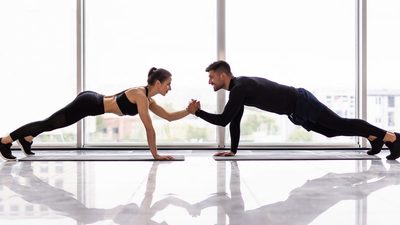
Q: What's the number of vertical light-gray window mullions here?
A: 3